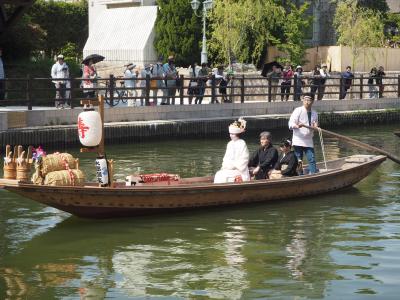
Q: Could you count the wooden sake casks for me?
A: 2